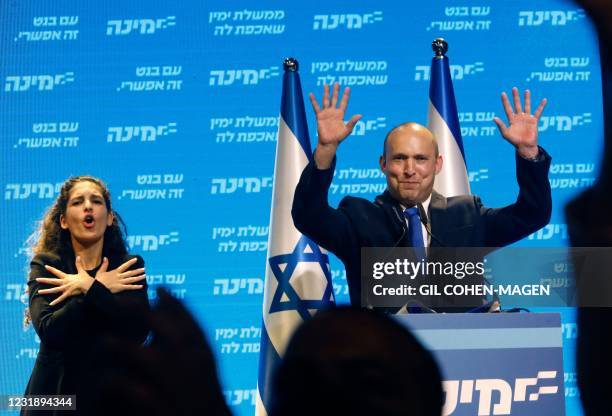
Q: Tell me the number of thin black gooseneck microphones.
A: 2